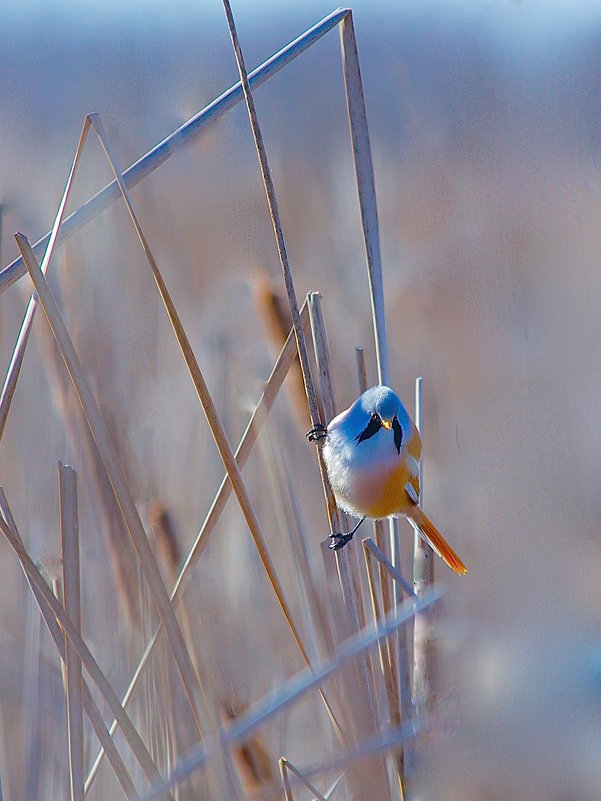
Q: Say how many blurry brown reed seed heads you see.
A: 3